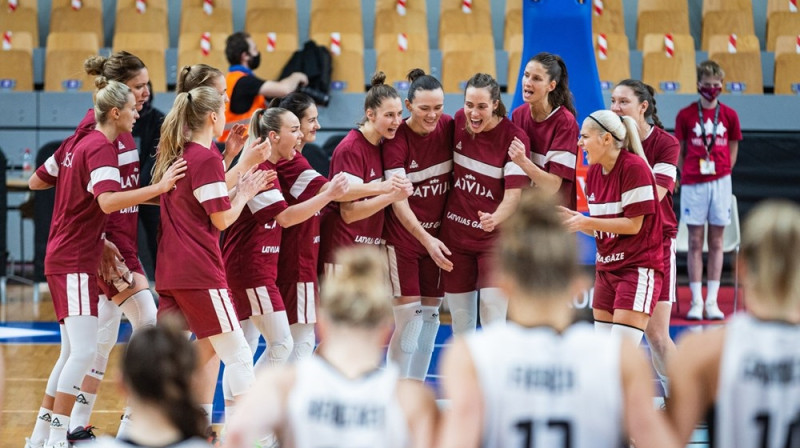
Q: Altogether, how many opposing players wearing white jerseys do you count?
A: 4